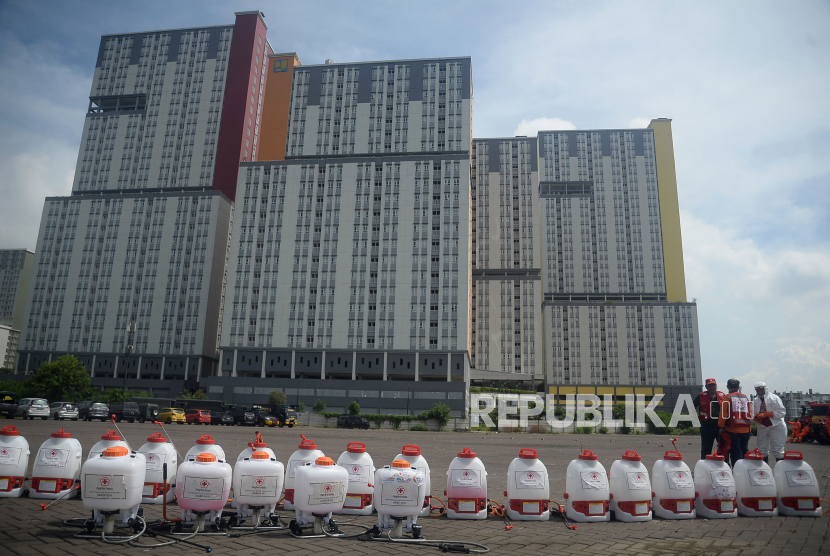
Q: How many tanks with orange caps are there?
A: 5